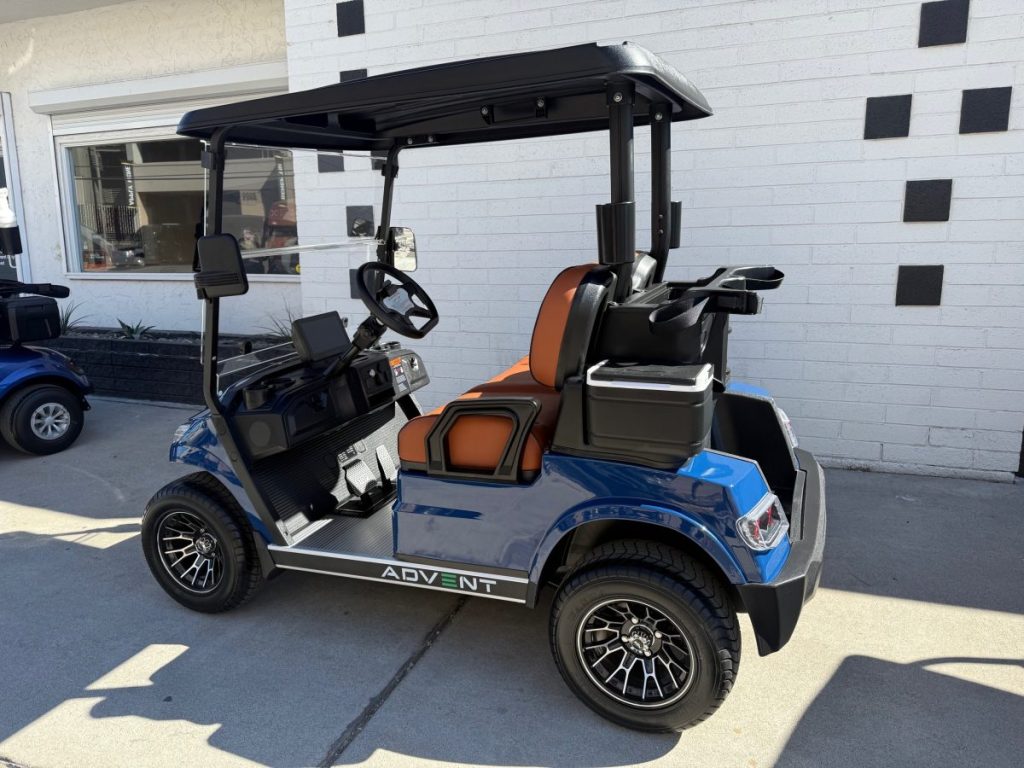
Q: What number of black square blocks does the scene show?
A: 11